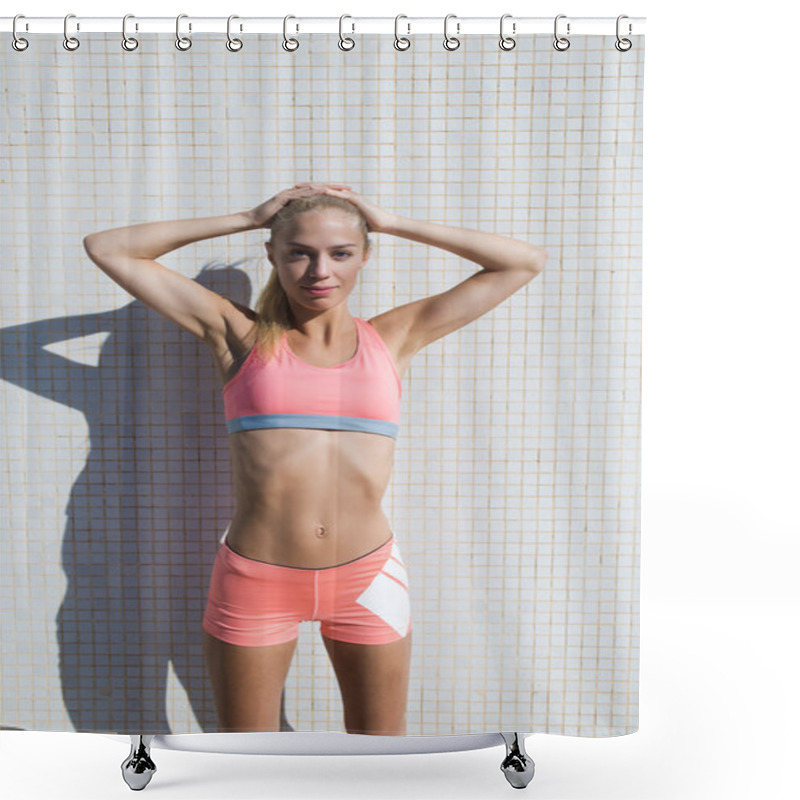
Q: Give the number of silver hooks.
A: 12